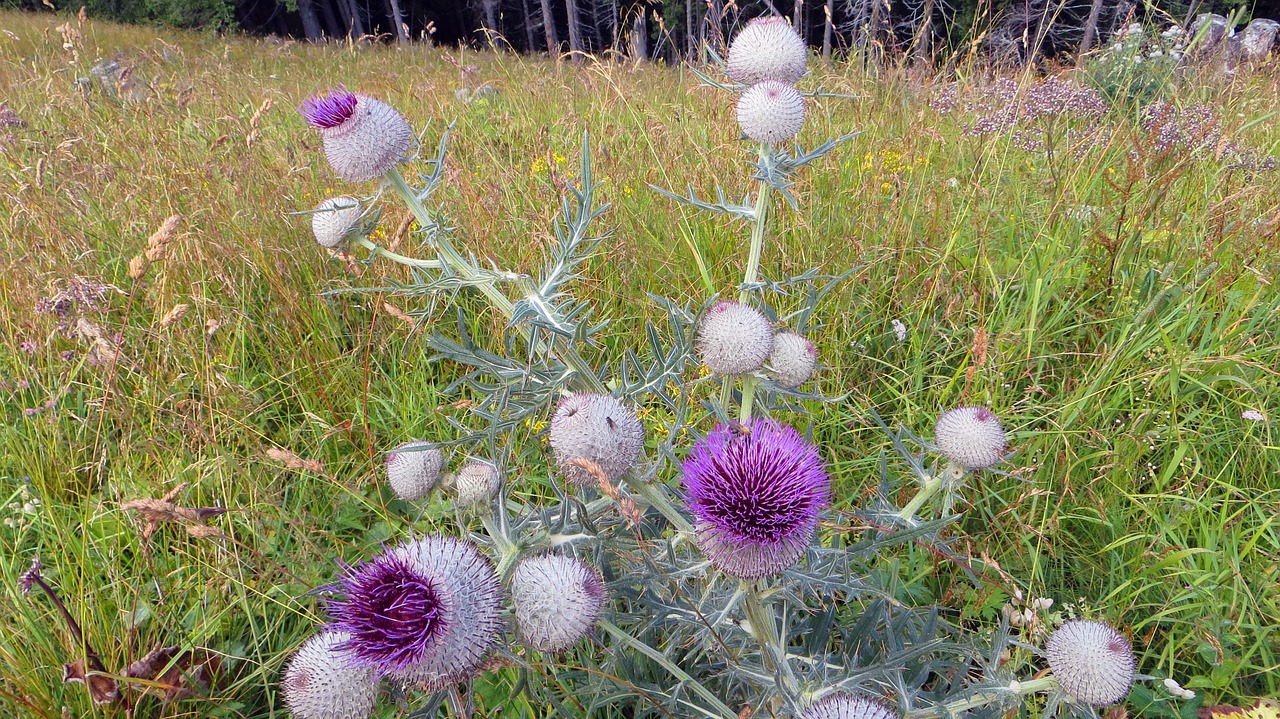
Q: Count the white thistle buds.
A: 13